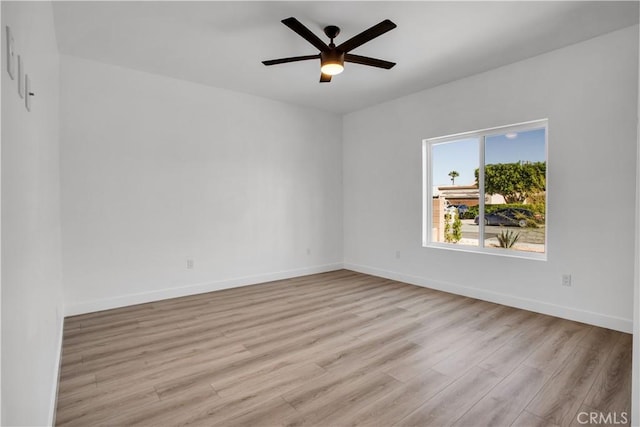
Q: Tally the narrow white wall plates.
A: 3